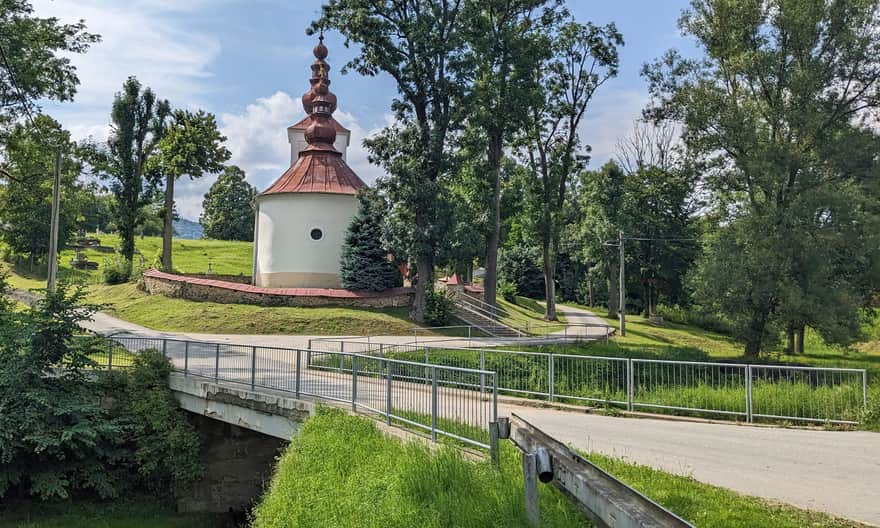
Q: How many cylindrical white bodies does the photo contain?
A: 1